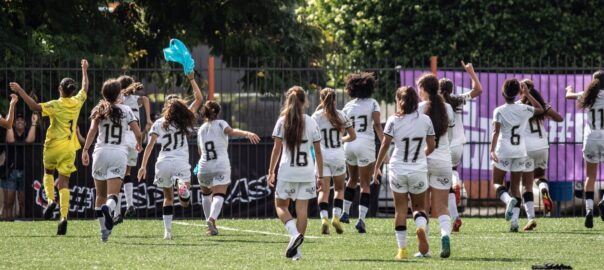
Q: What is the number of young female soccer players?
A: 14